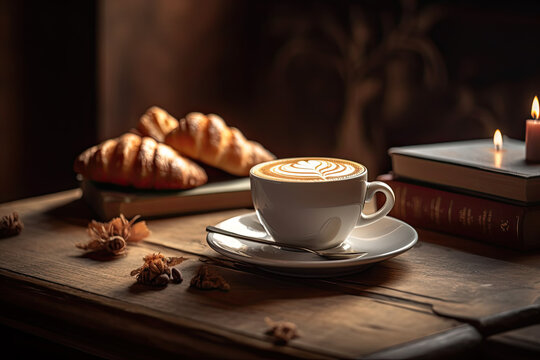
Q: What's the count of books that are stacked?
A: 2